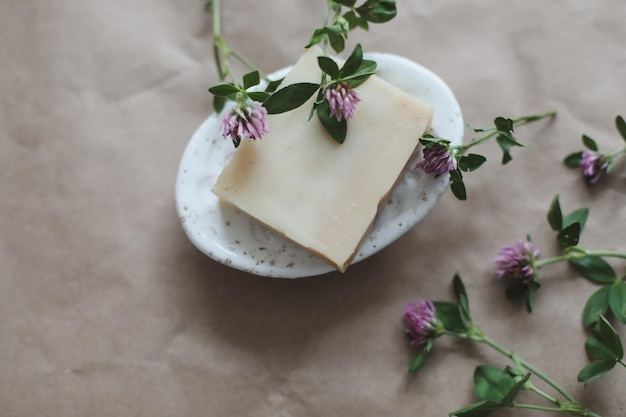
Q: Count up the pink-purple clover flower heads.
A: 6